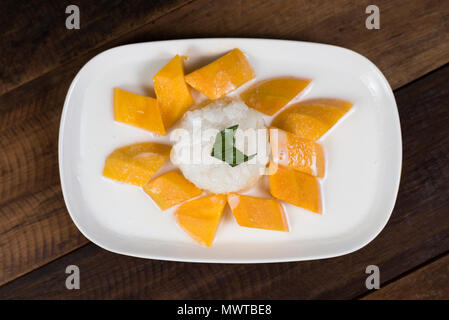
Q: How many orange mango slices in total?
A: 11